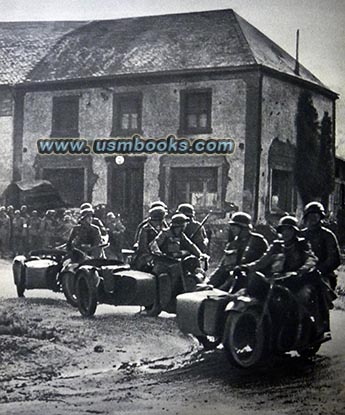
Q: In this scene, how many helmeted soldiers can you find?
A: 9